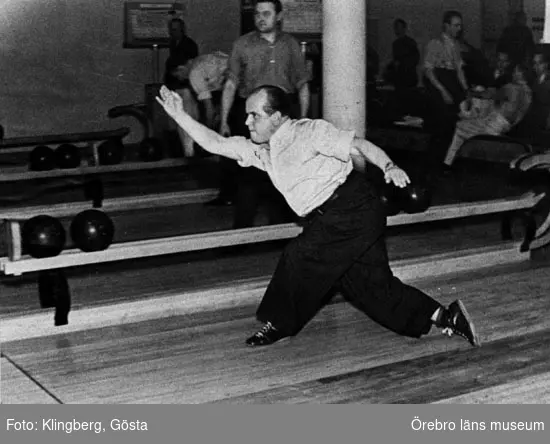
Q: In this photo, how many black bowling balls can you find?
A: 8